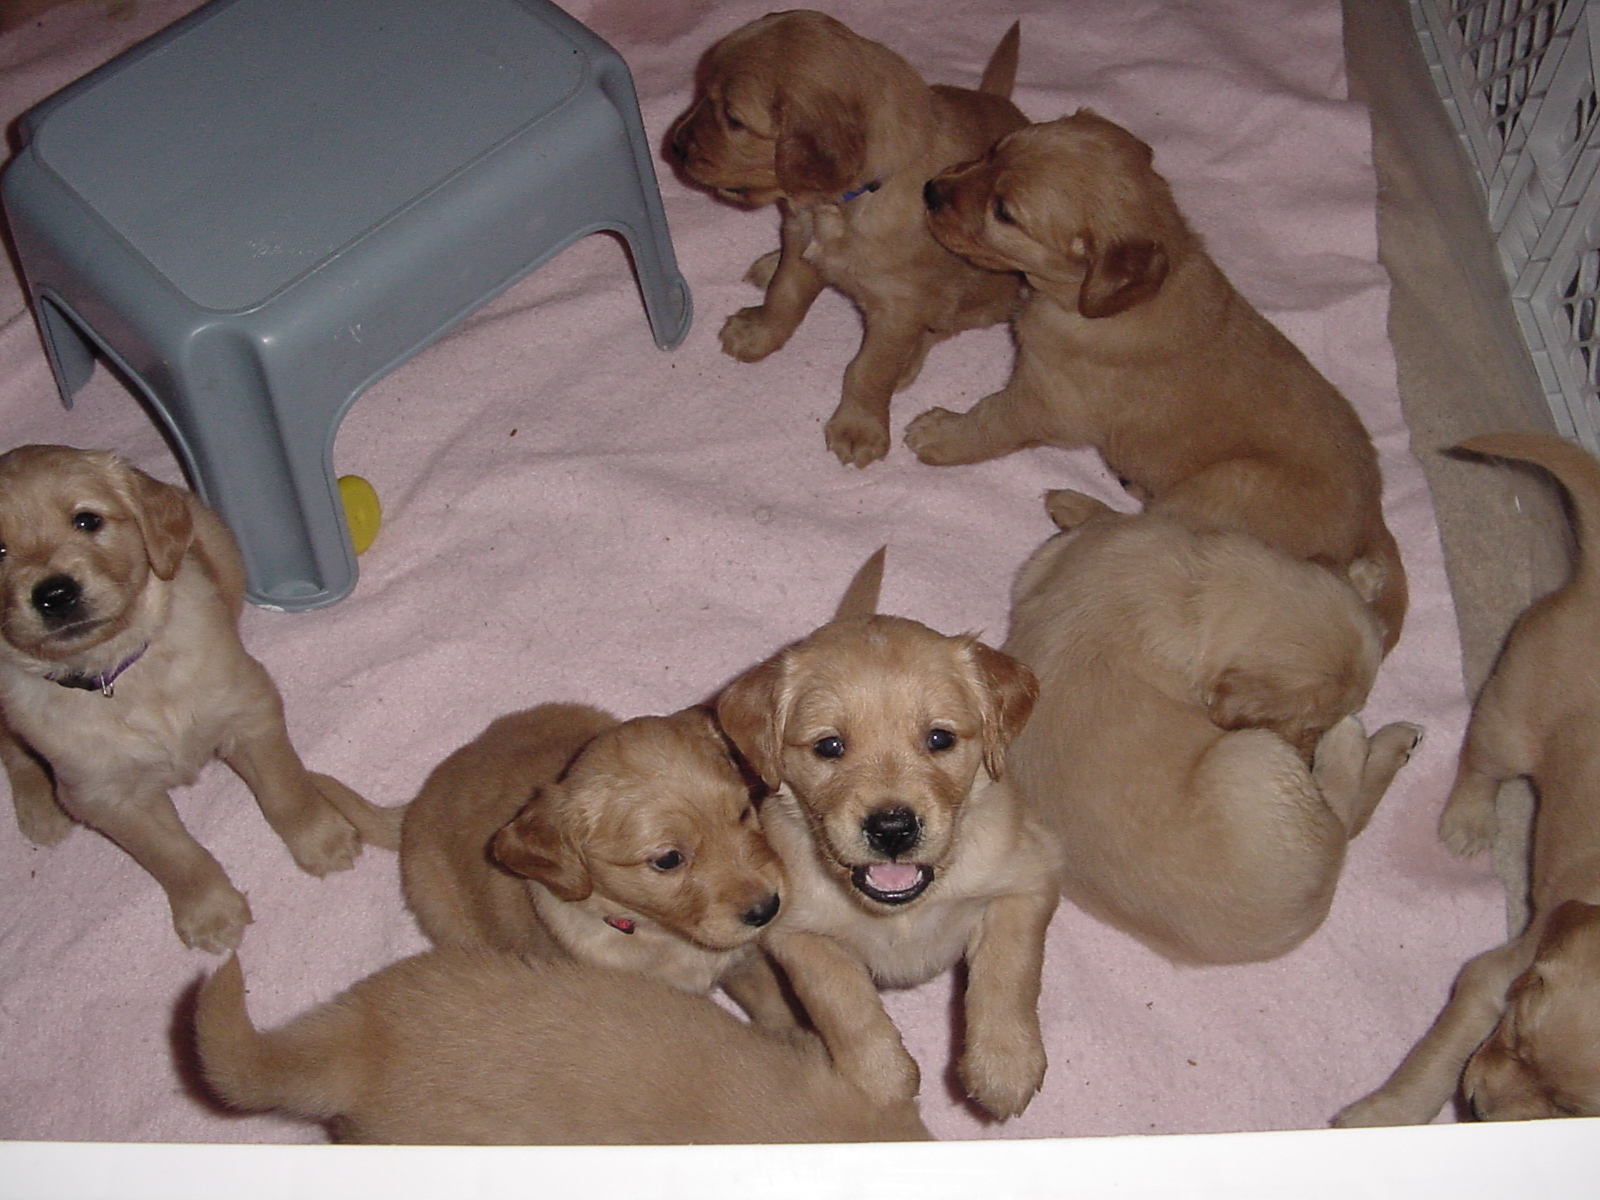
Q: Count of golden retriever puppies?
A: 8